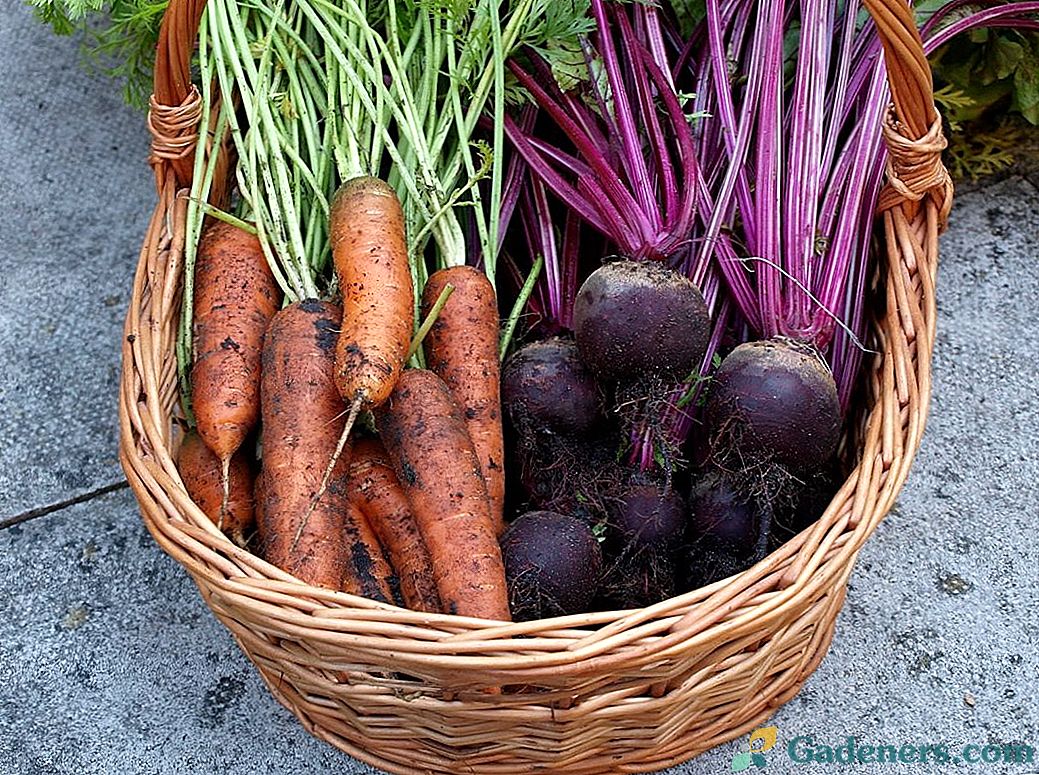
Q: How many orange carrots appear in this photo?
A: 8